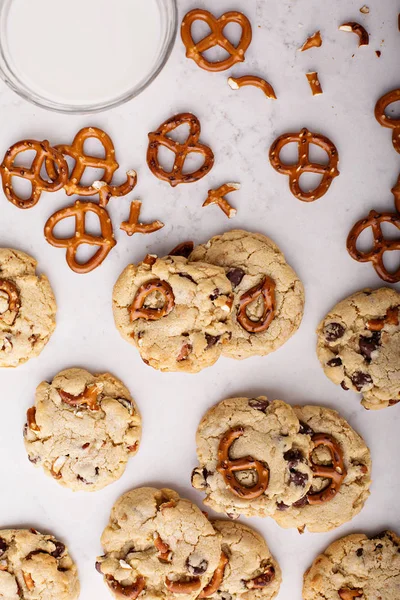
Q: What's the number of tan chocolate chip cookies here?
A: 11